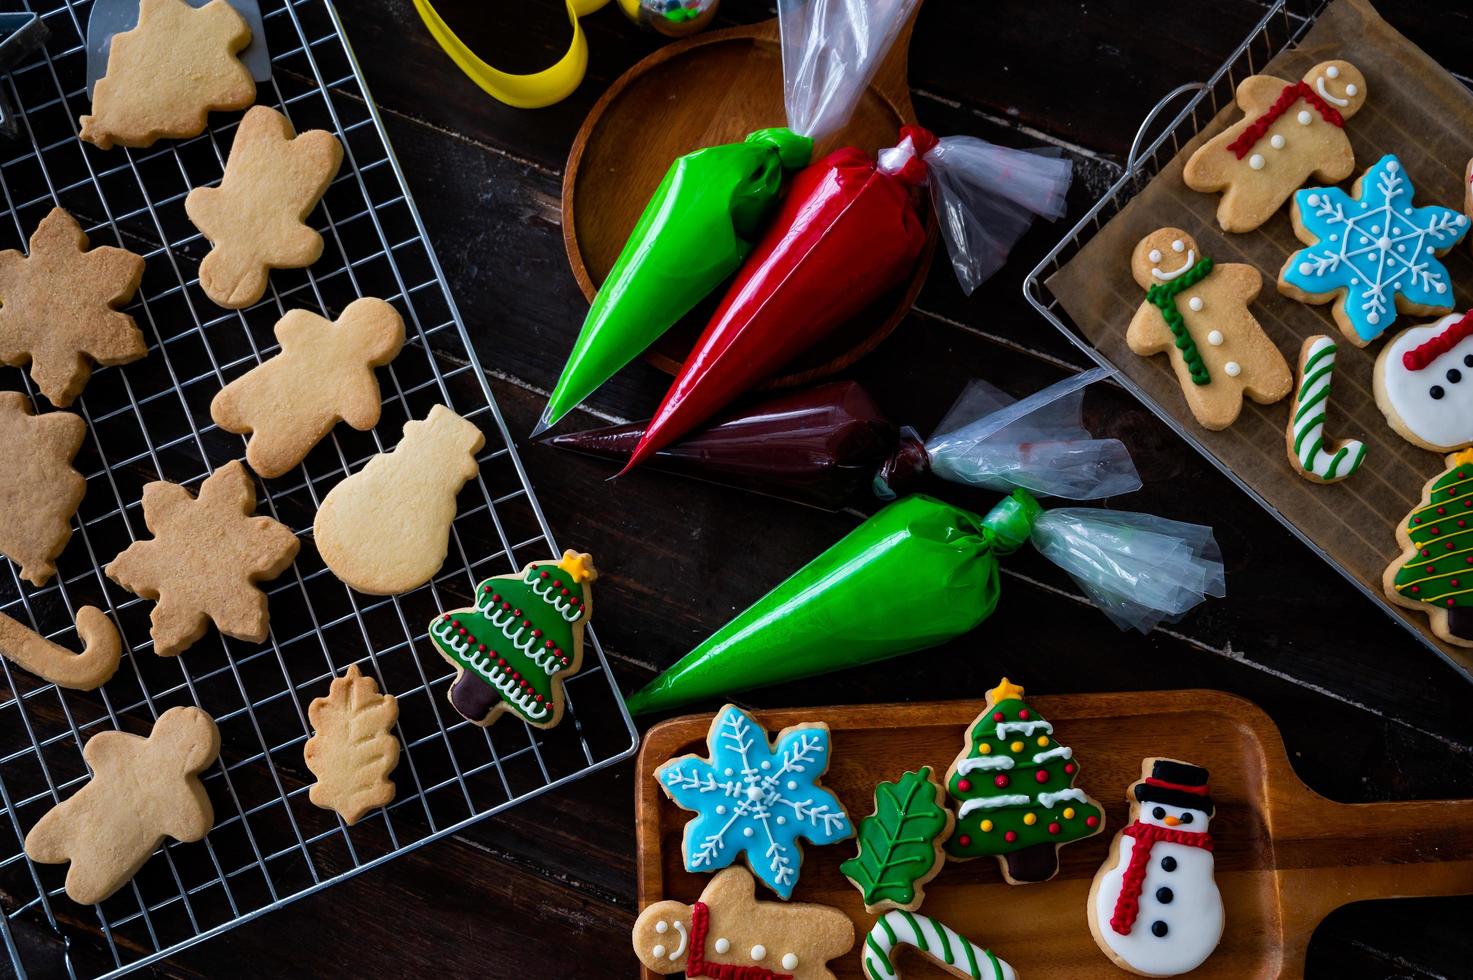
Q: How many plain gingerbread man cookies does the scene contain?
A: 3